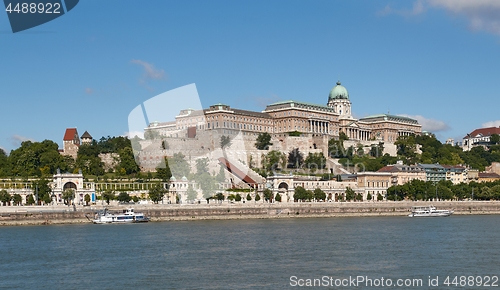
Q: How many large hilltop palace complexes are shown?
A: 1